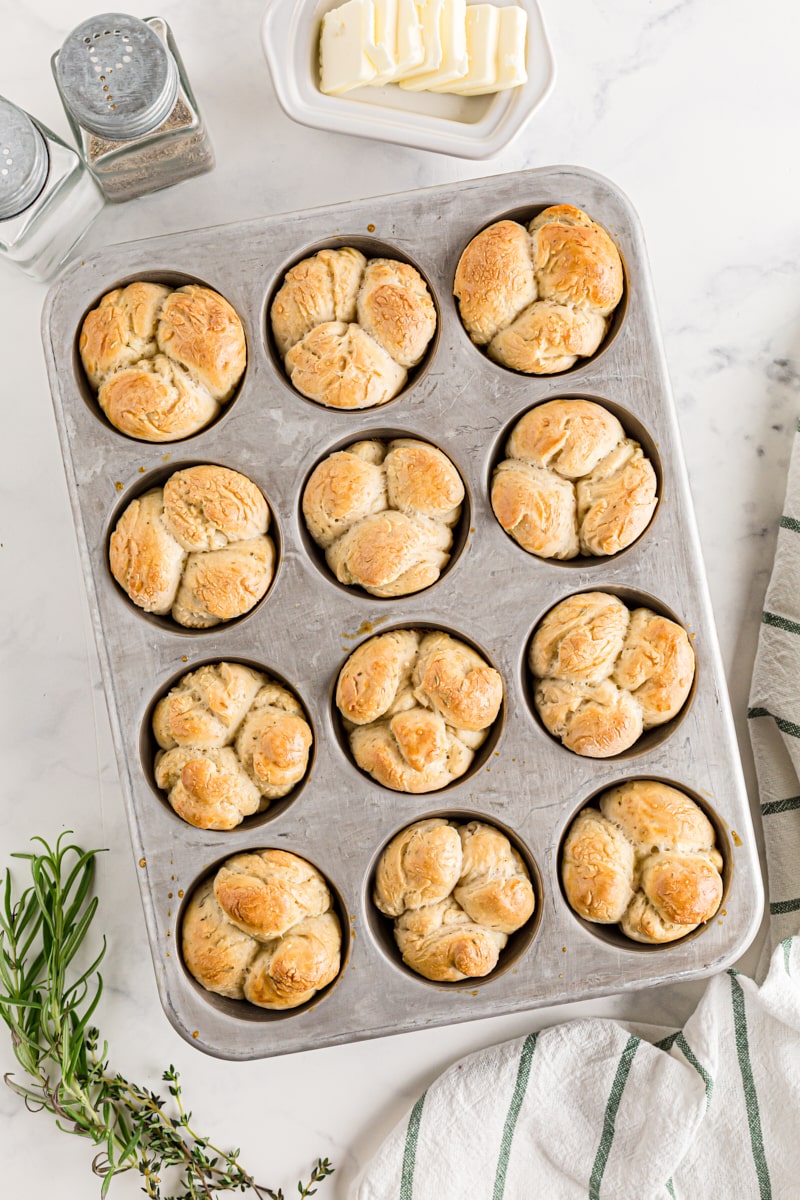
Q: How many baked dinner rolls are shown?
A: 12